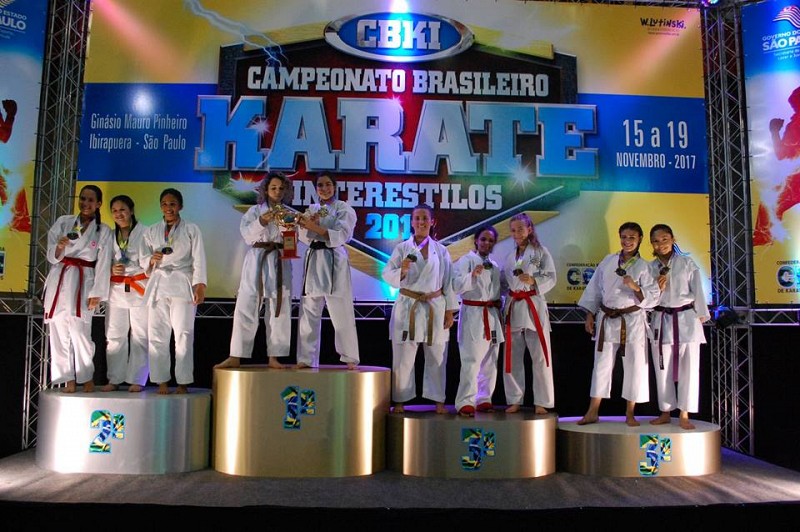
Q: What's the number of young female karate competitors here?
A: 10